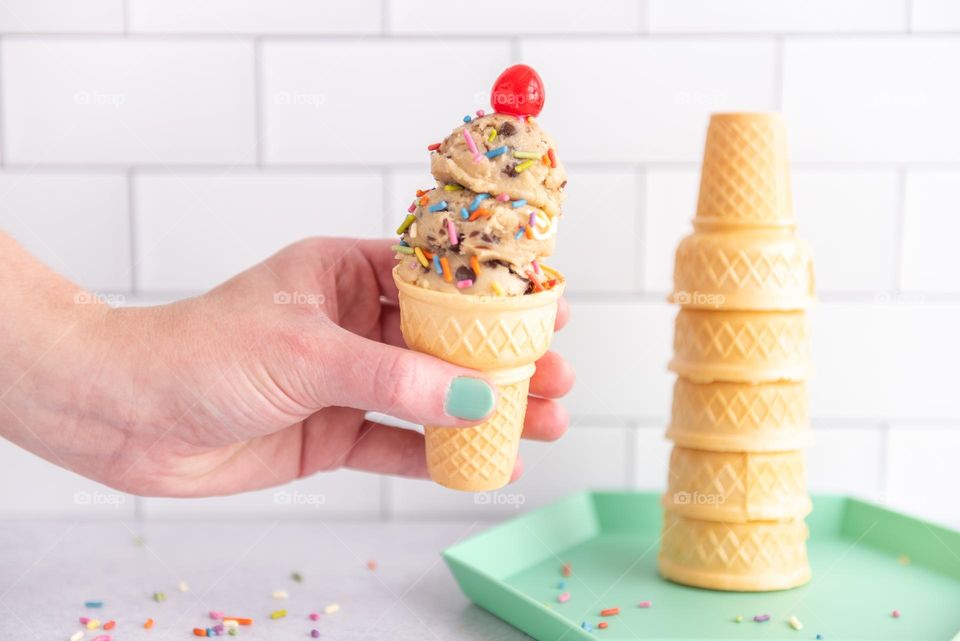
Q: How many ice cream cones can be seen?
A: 6